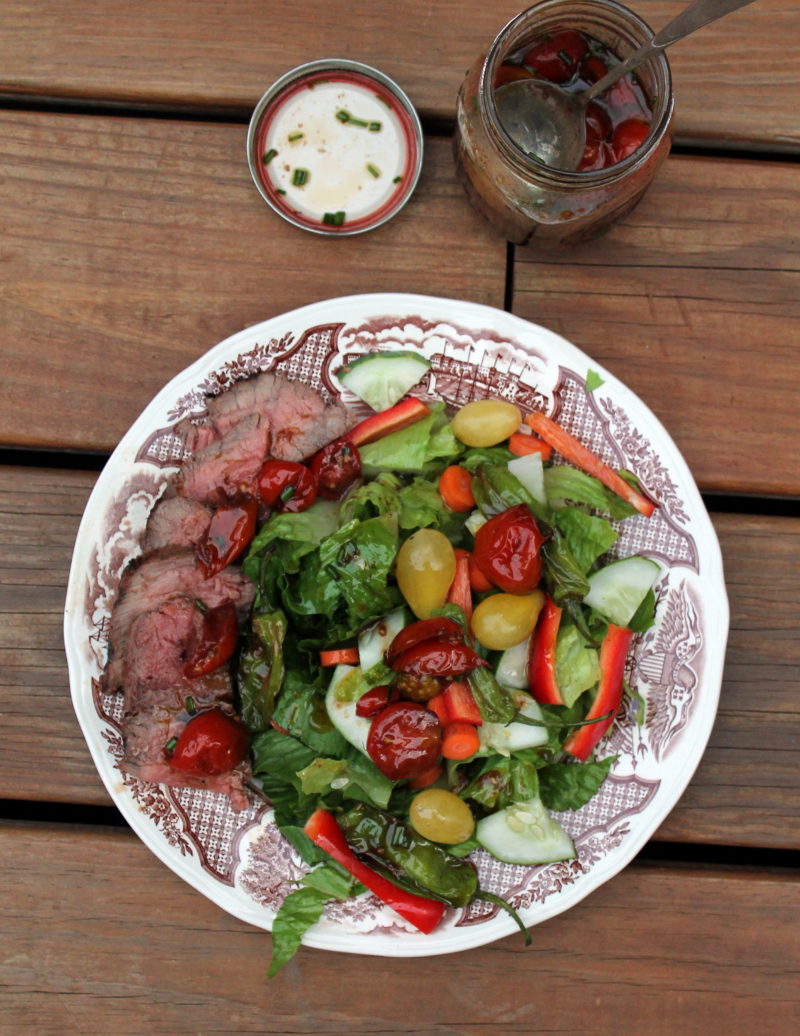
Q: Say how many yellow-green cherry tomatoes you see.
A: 4